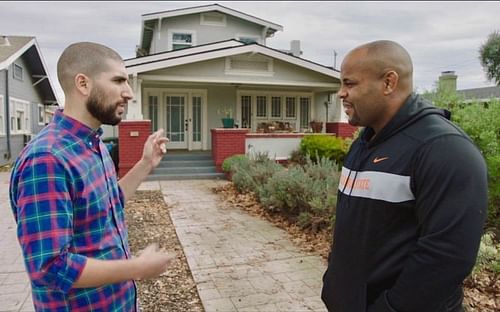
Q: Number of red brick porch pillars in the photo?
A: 3